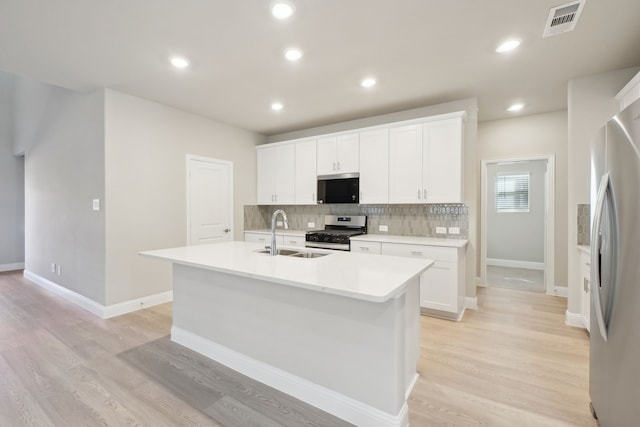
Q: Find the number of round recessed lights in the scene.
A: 7